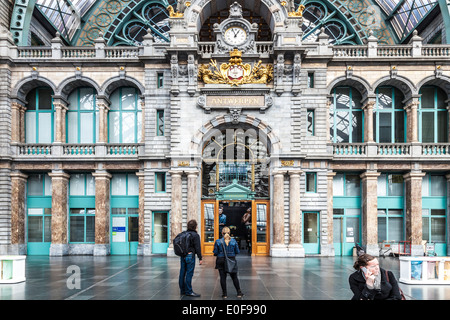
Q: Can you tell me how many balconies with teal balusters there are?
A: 6